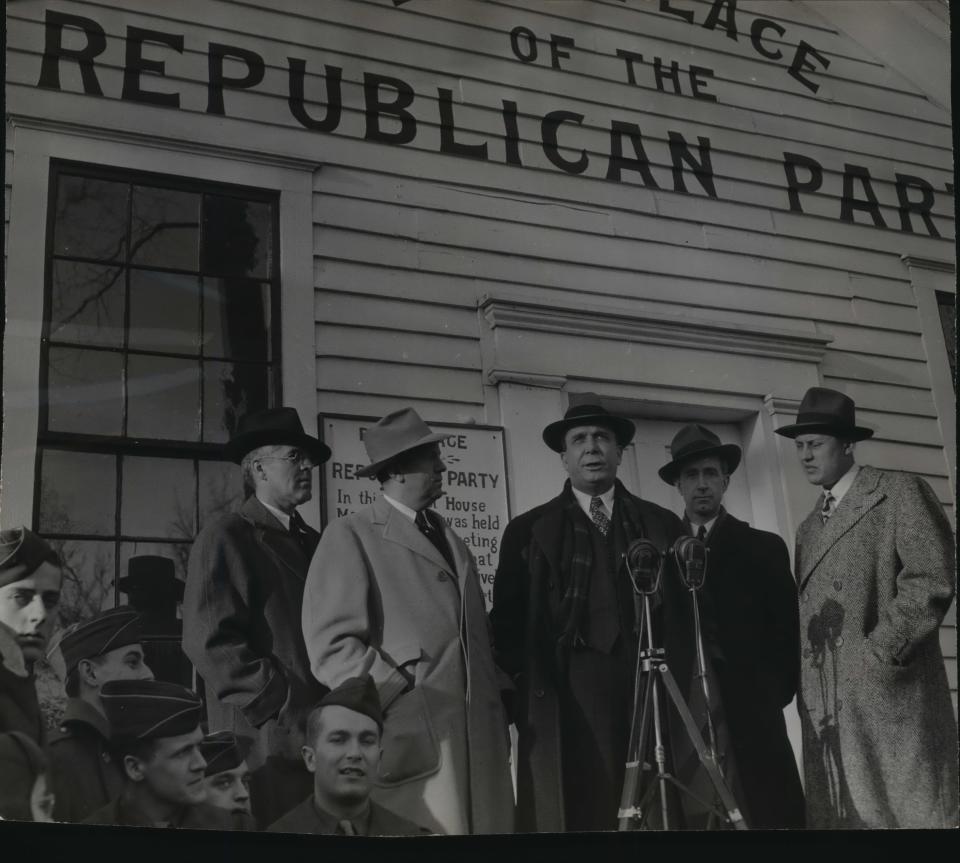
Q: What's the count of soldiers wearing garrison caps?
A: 5